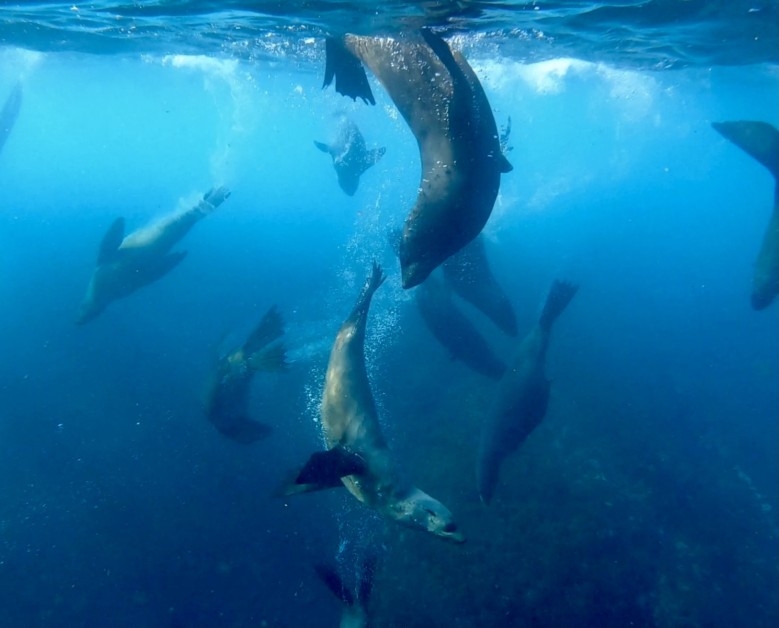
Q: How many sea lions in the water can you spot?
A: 11